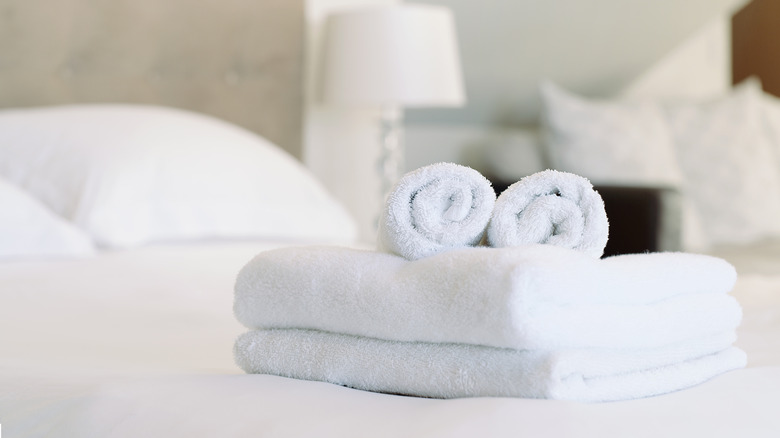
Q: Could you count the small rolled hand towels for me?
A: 2